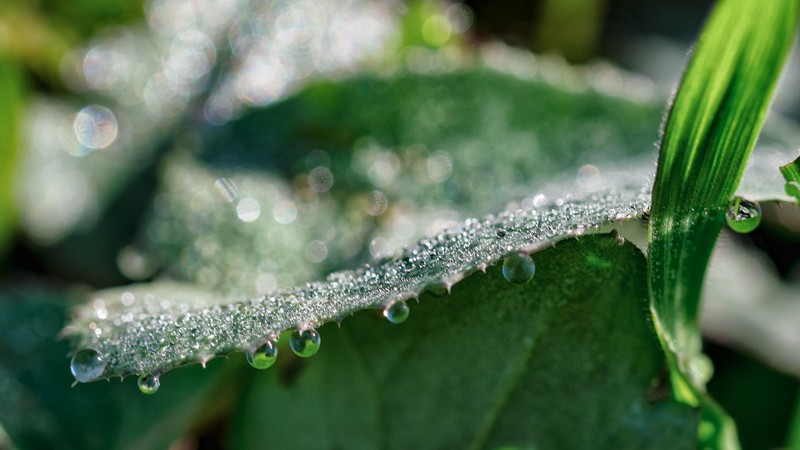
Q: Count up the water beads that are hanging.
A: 7